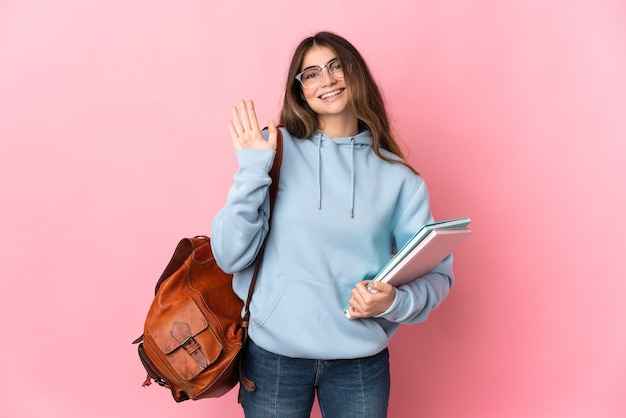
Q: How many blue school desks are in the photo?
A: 0